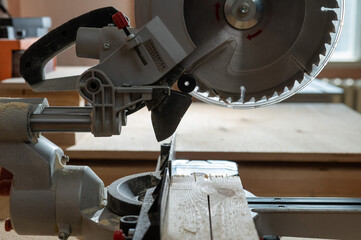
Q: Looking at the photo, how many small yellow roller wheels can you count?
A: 0